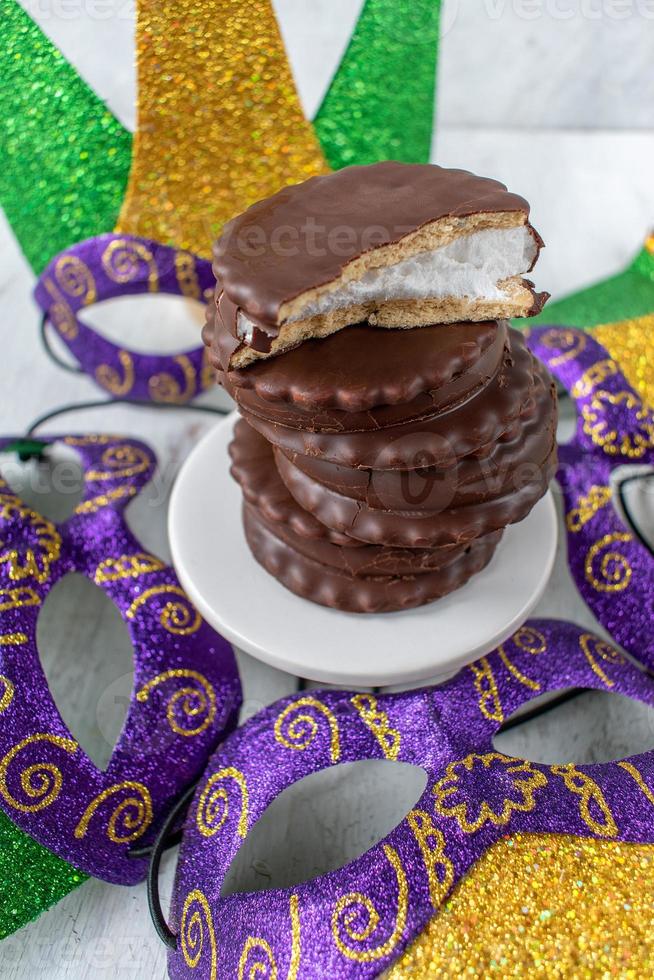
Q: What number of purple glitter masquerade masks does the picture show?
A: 4